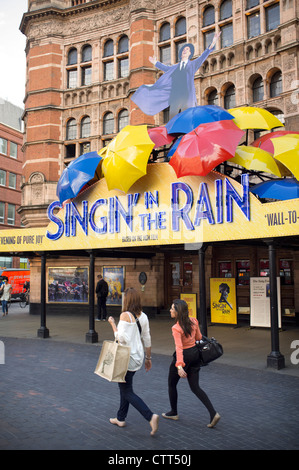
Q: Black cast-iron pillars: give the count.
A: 4